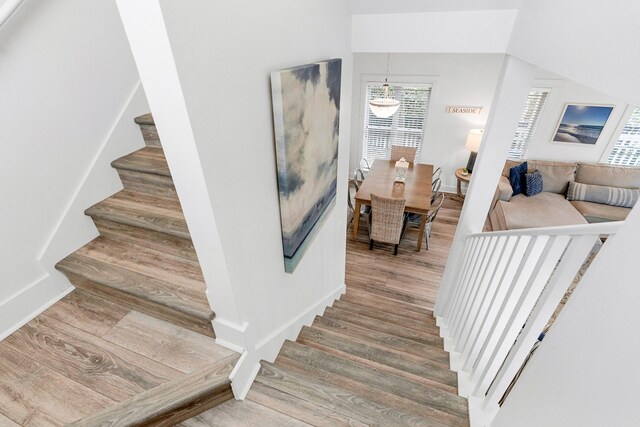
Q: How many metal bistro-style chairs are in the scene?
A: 6